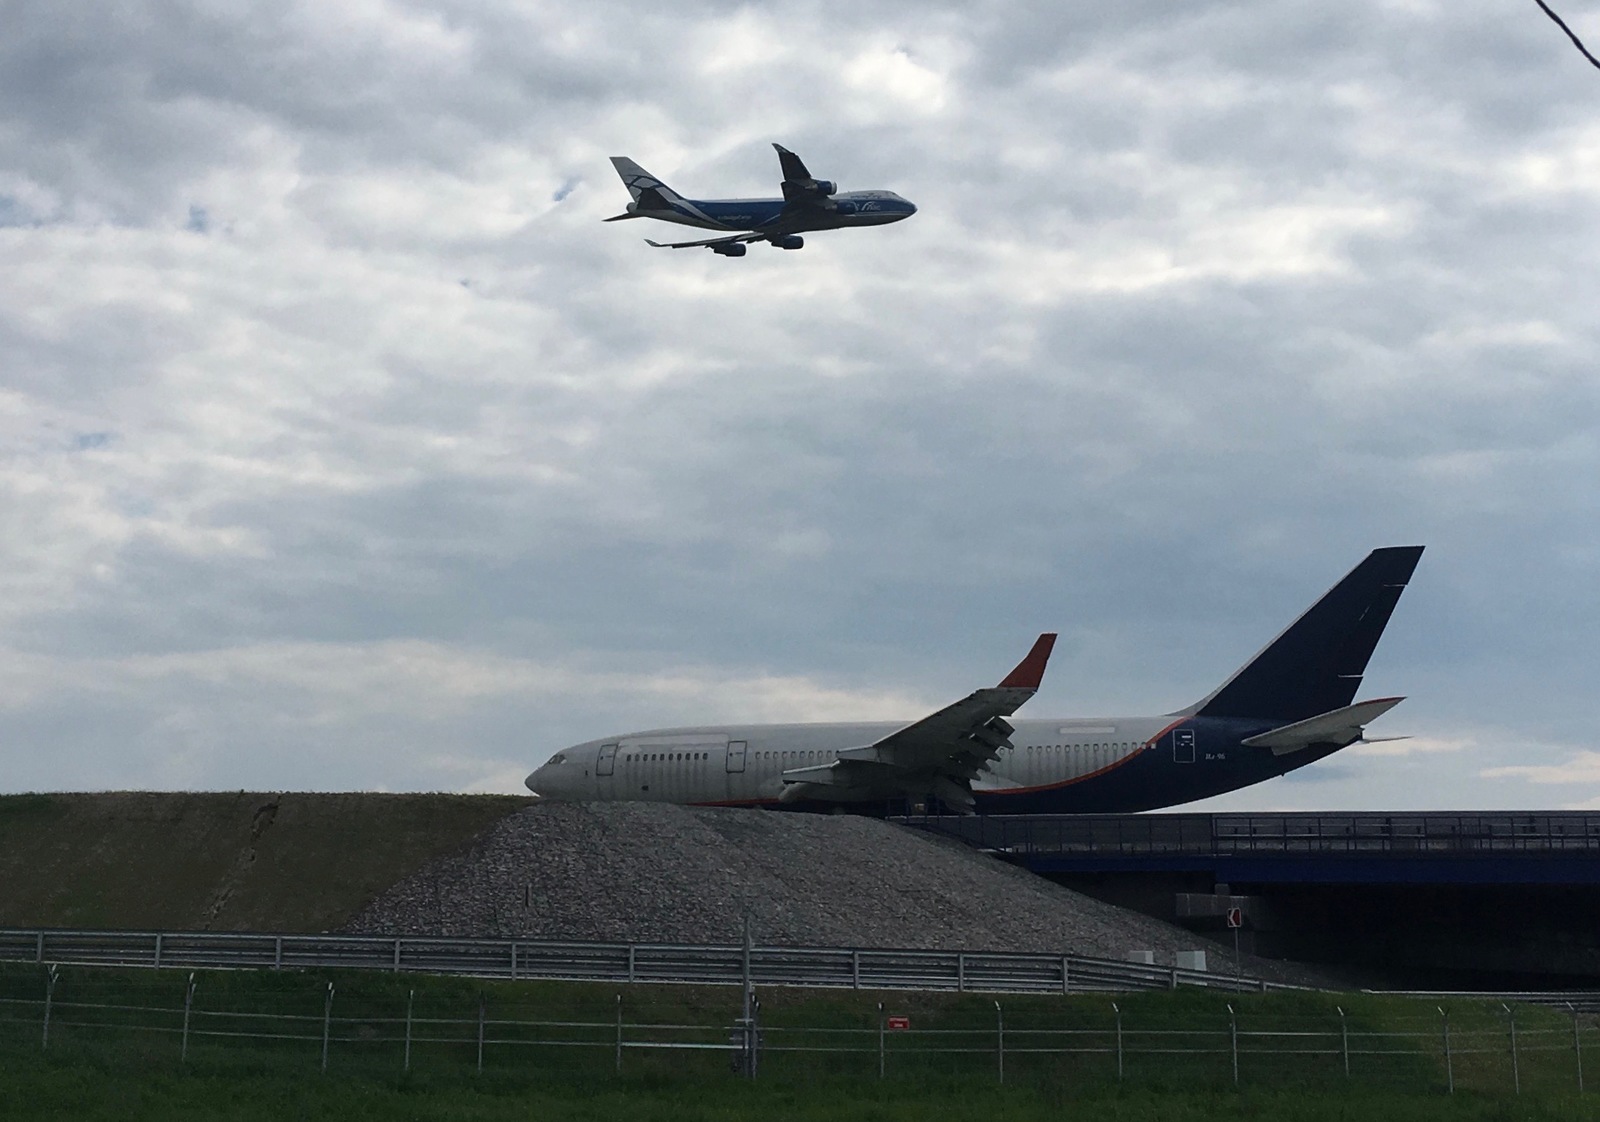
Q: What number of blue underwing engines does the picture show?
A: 4